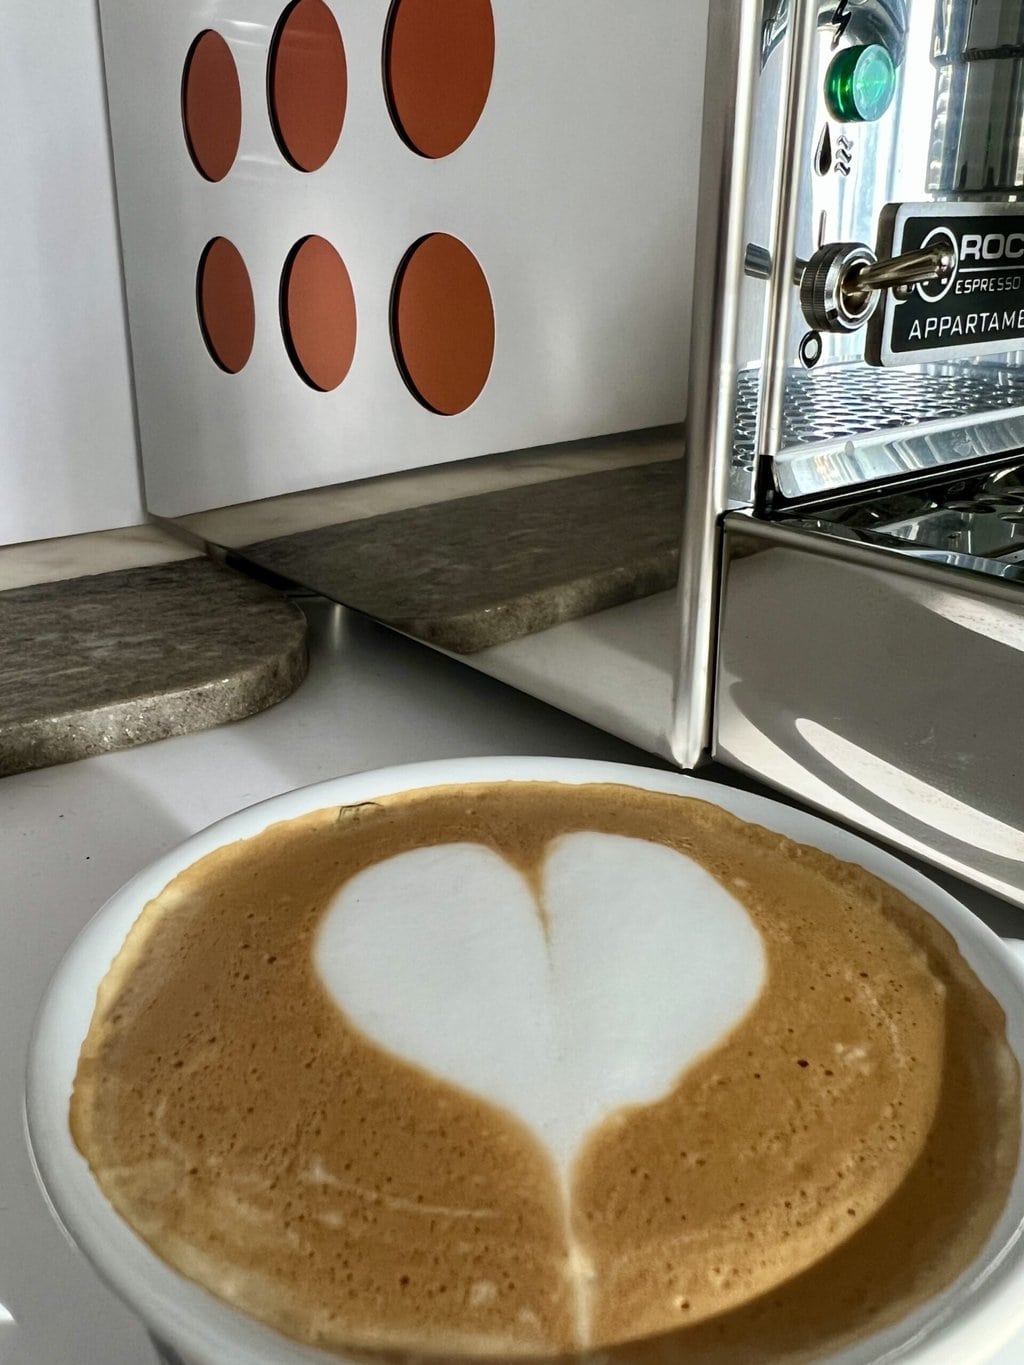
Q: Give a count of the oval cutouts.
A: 6